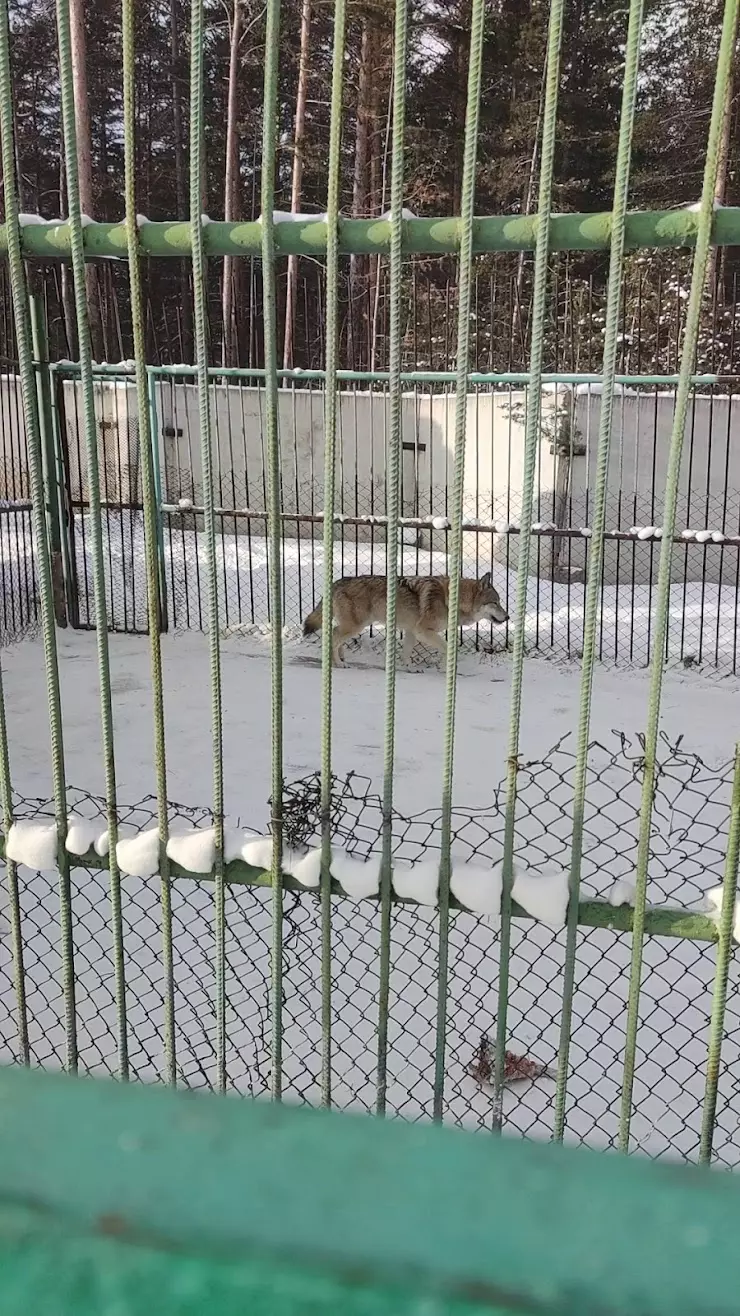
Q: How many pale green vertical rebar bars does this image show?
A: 13